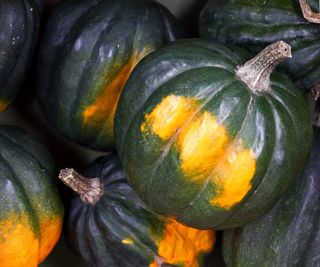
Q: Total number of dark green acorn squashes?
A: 7